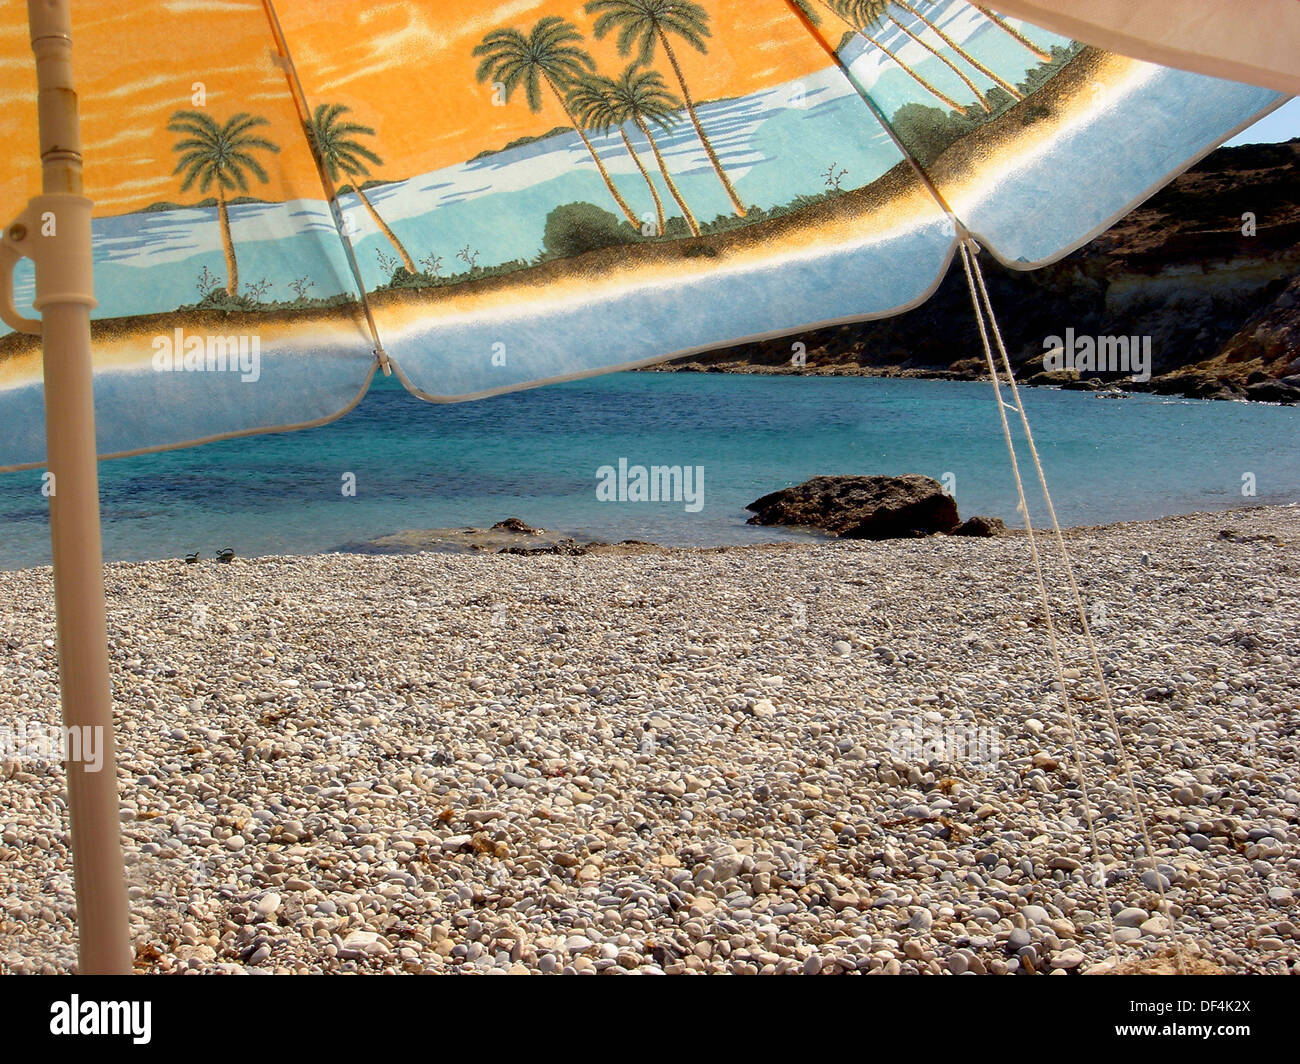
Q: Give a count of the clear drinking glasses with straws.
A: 0